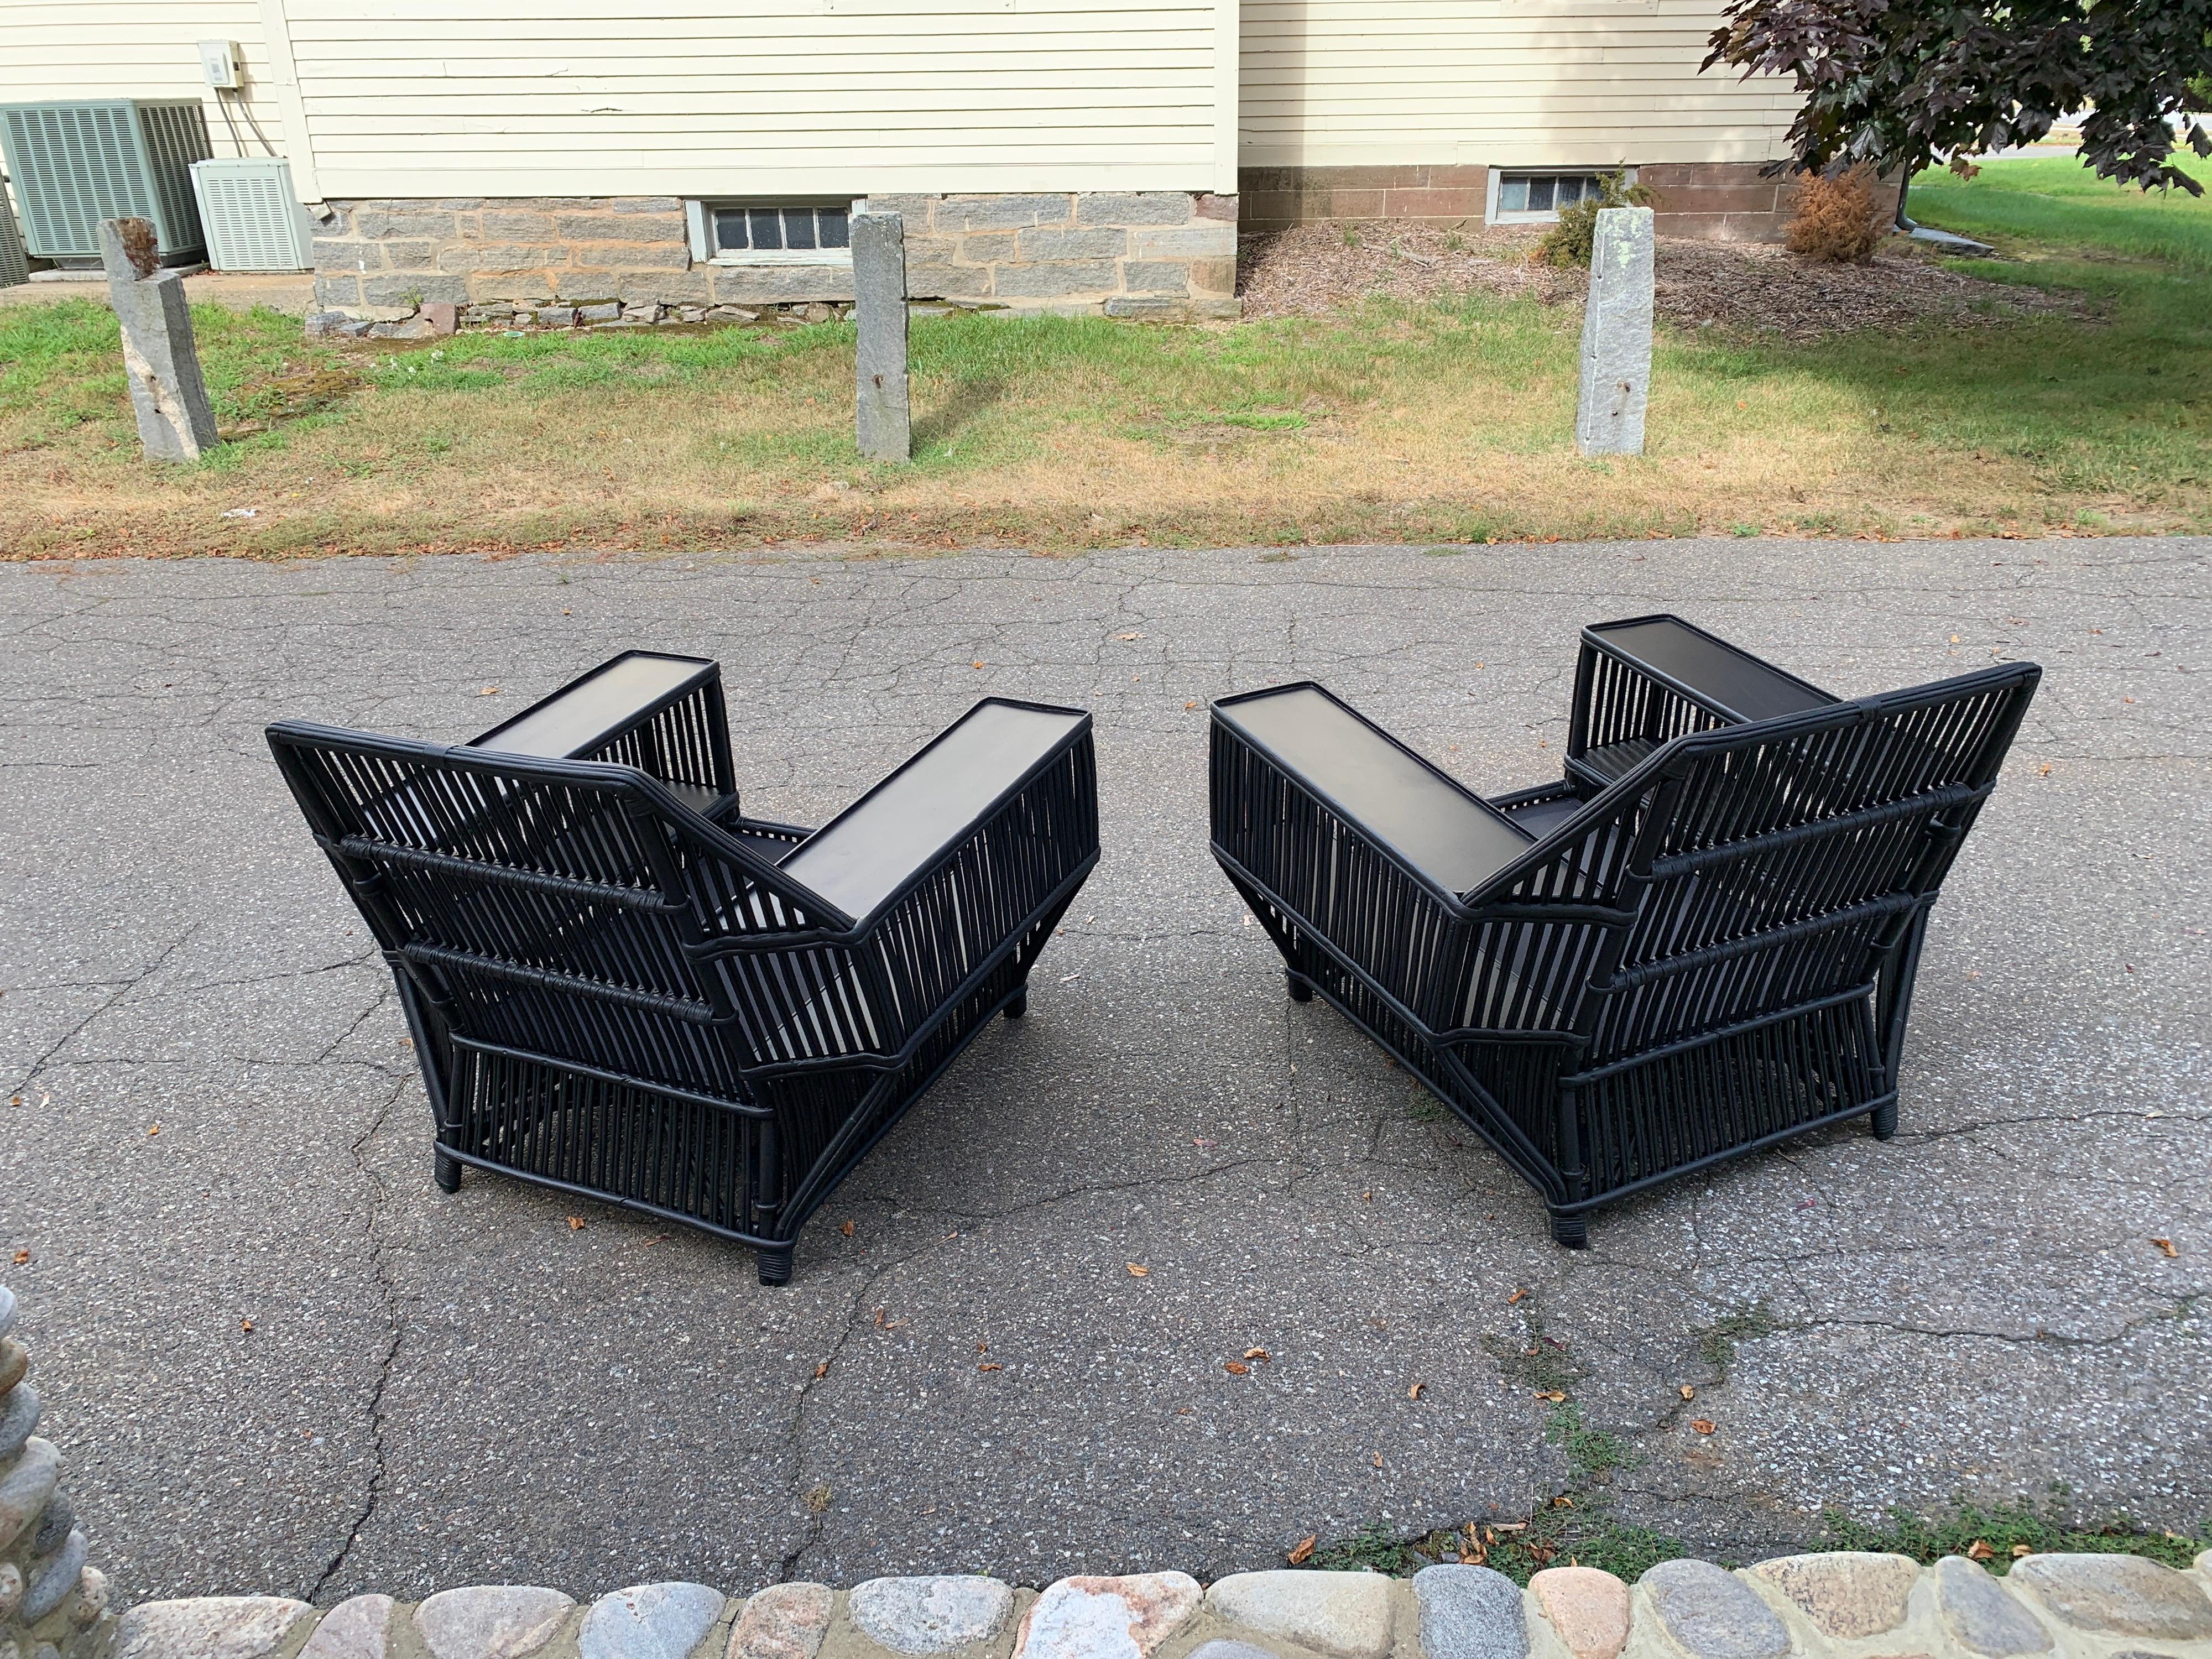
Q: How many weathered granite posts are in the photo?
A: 3